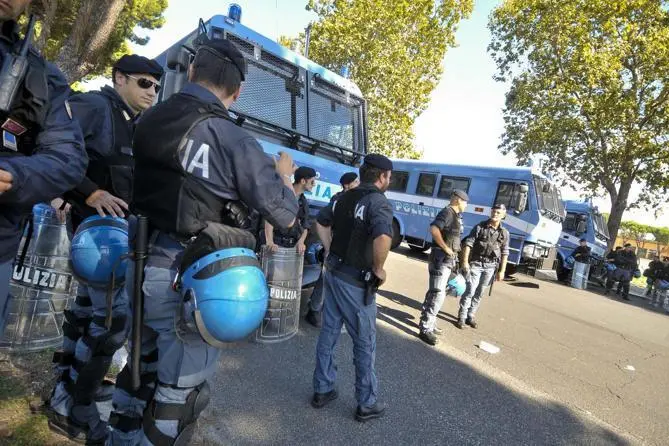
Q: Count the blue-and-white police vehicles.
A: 3